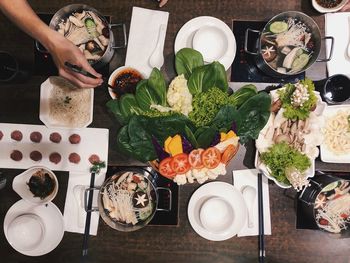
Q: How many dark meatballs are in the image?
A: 10